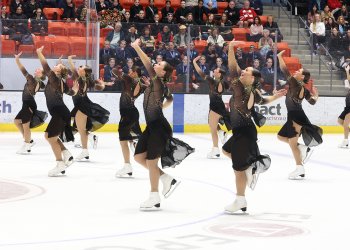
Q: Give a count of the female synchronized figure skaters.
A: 9